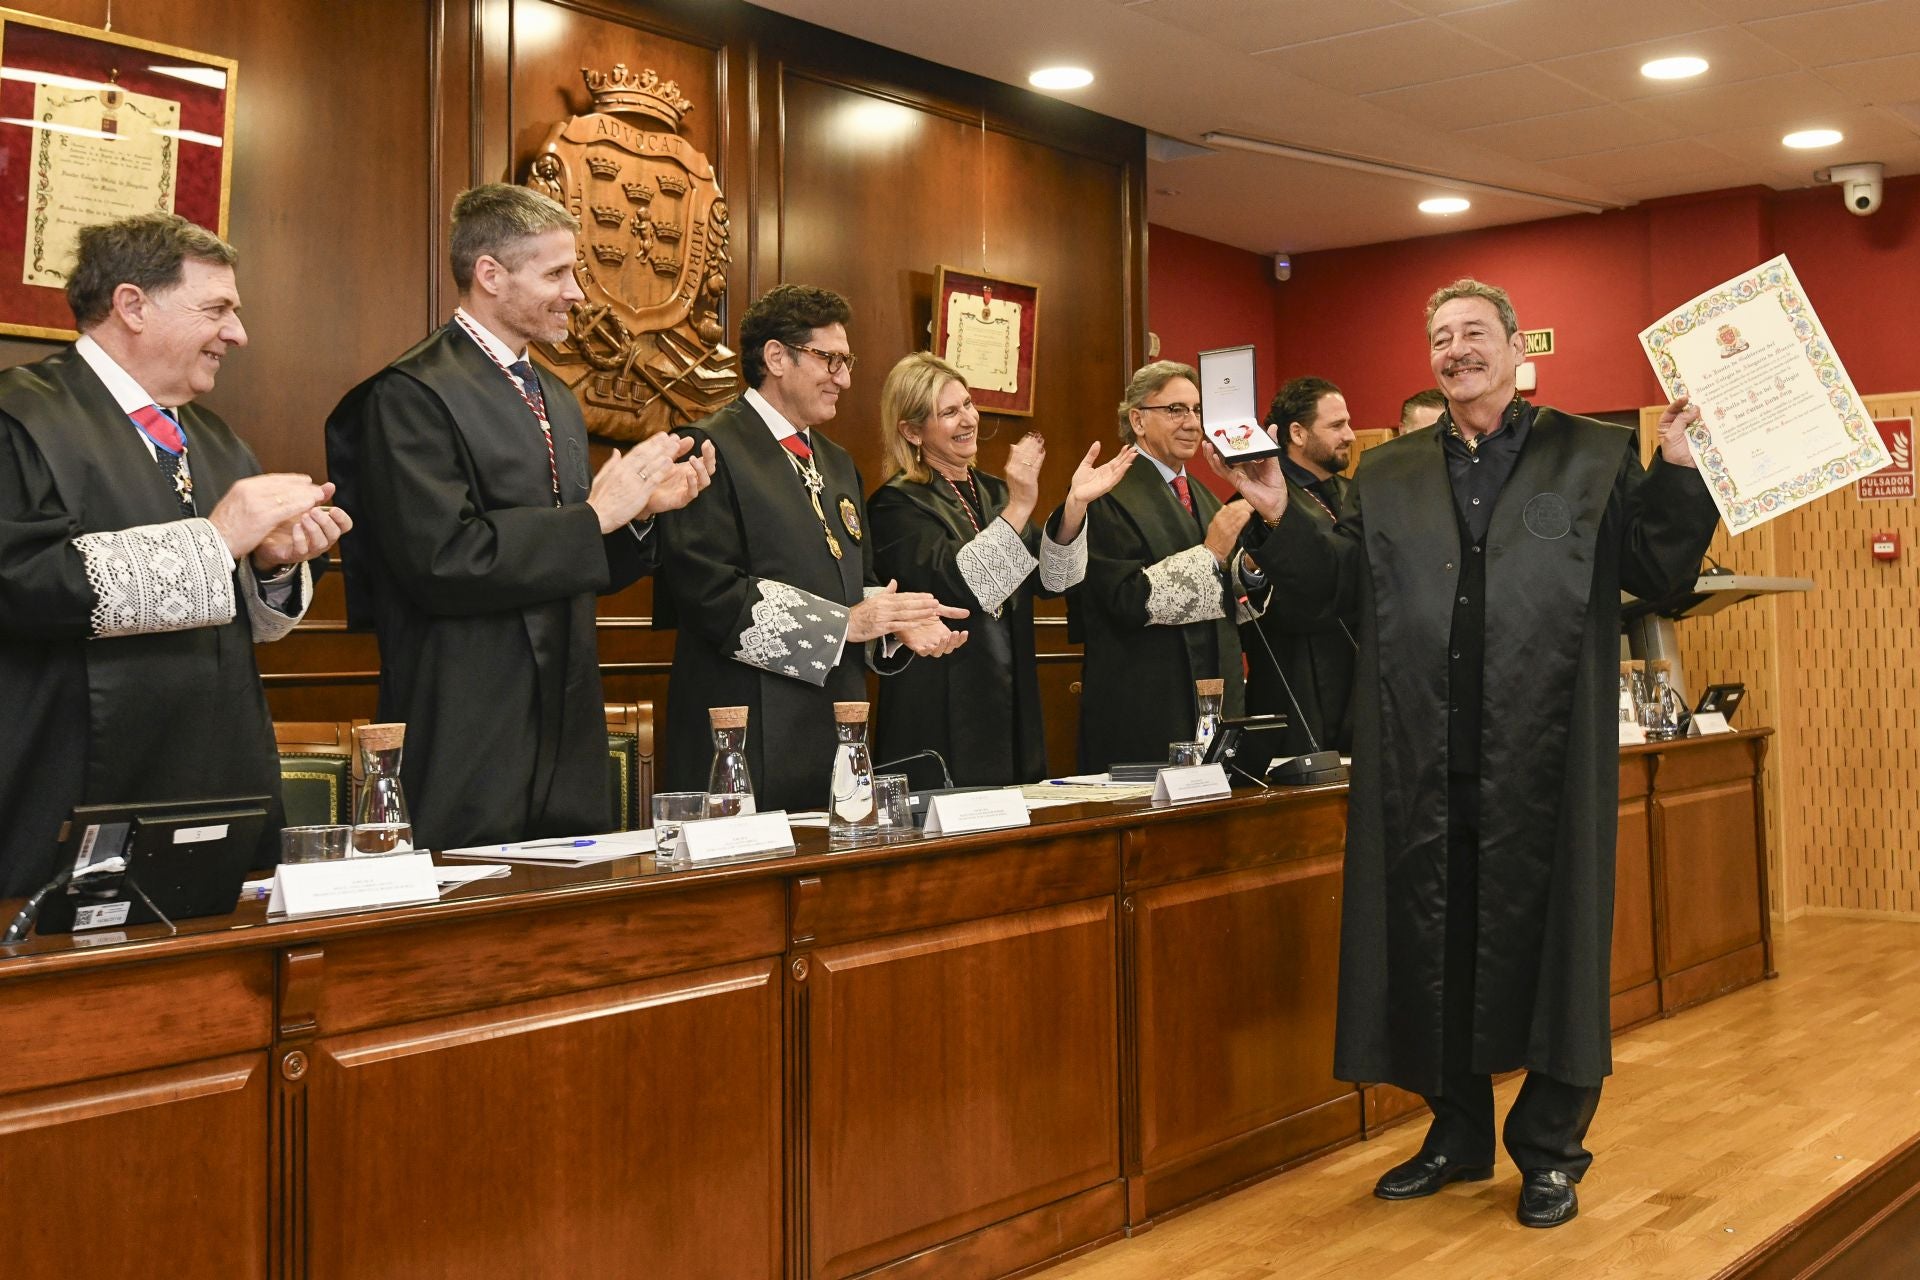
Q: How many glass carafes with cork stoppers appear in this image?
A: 7